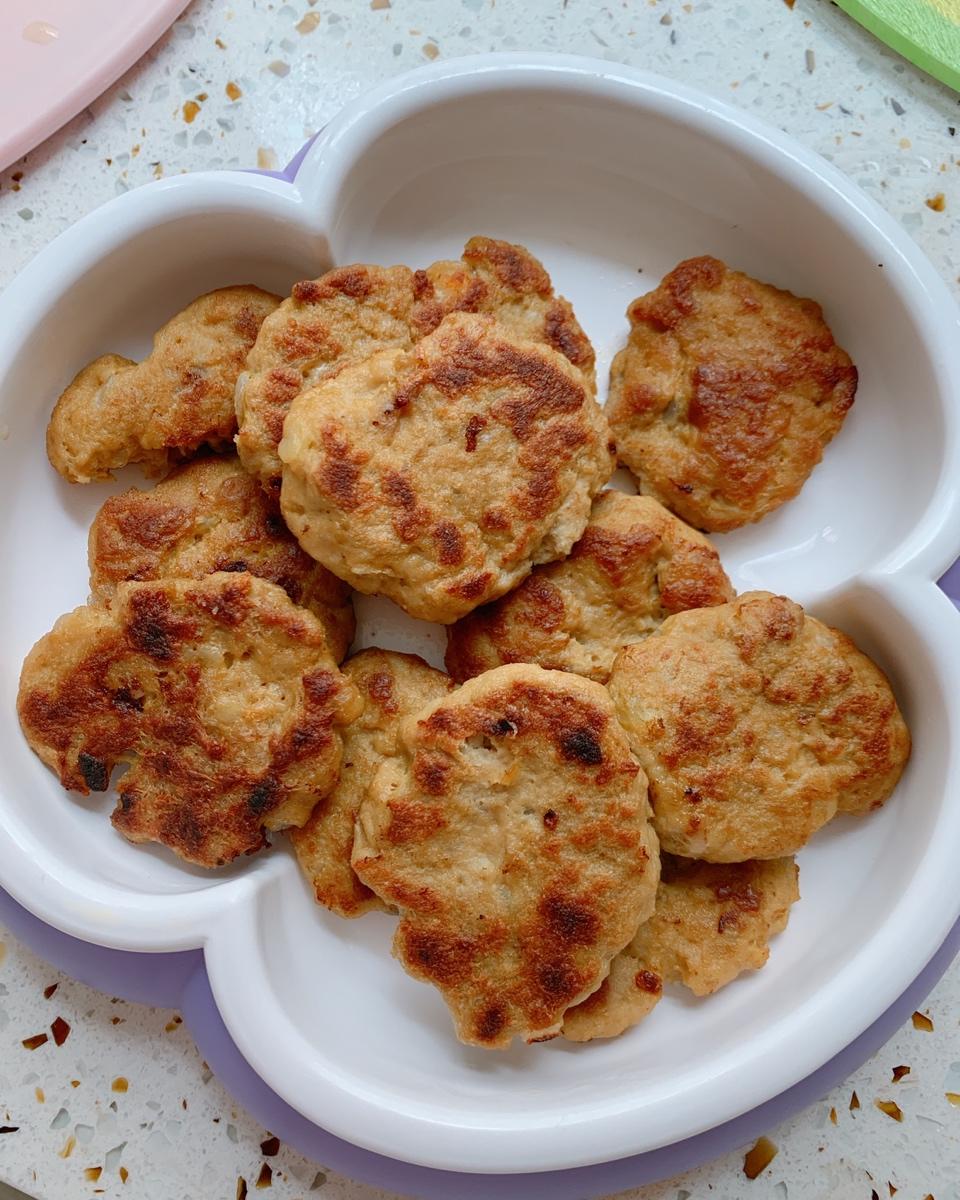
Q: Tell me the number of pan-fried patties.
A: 11